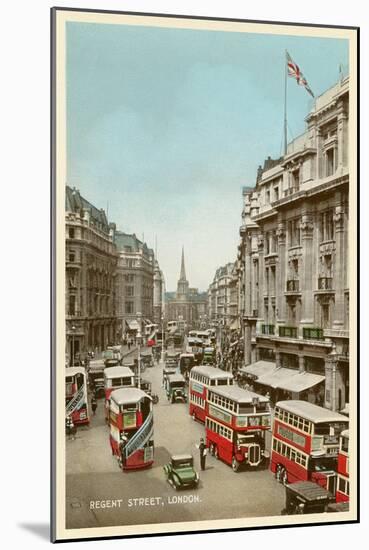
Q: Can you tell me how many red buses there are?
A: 7